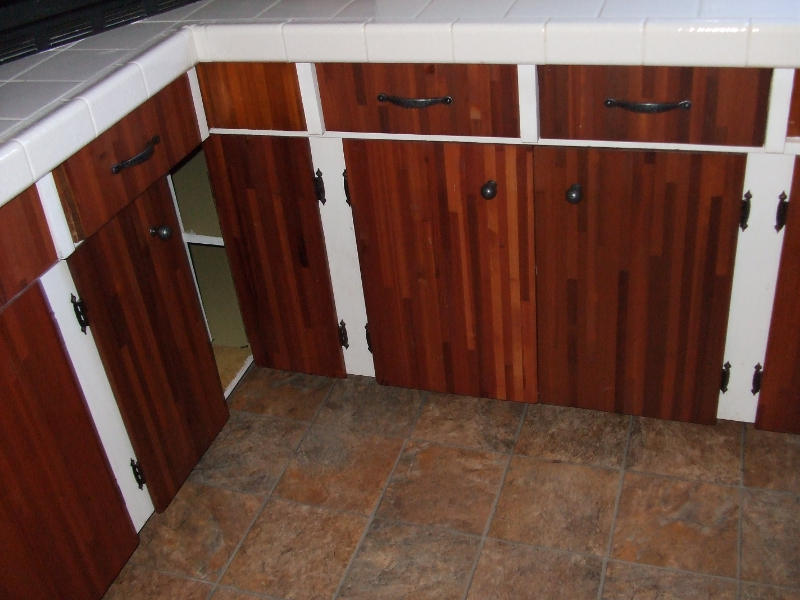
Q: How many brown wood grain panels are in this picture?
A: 12